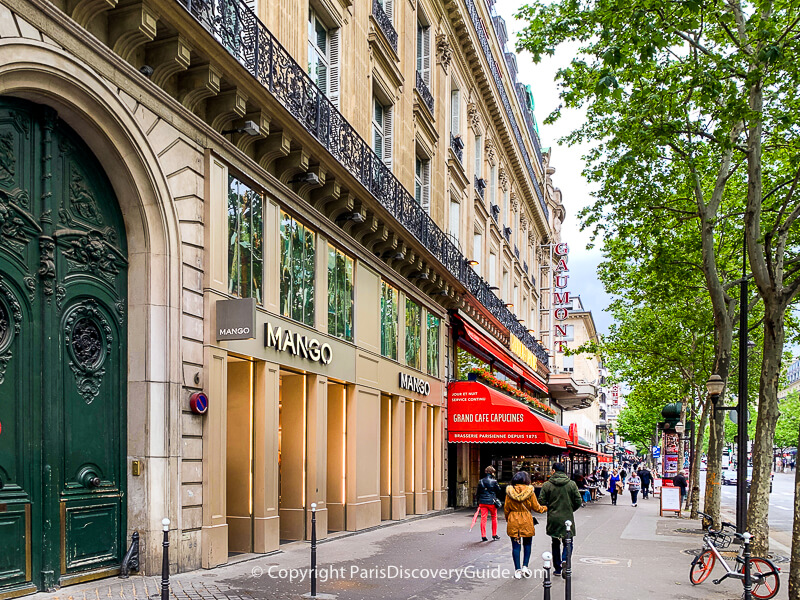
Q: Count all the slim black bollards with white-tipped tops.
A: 5